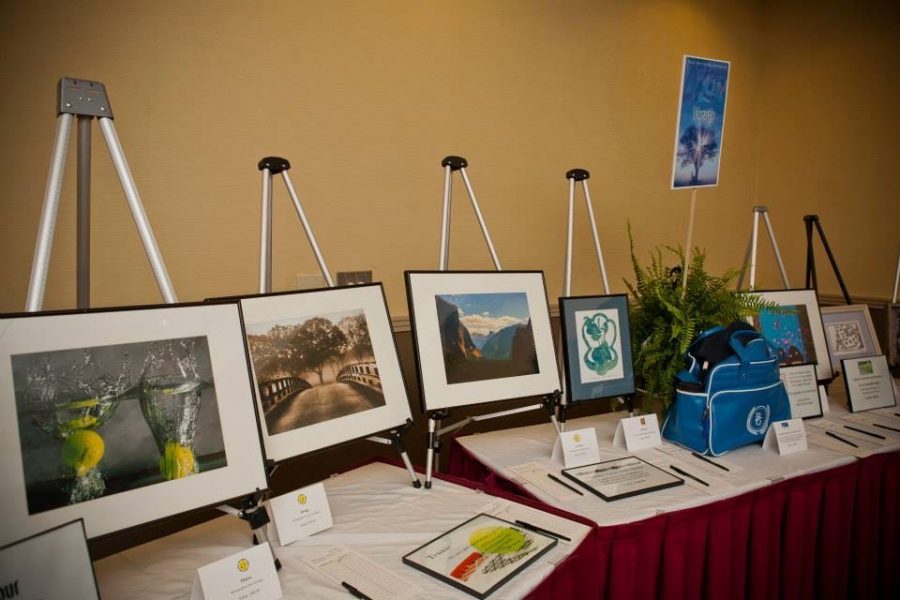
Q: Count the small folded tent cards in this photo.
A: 5